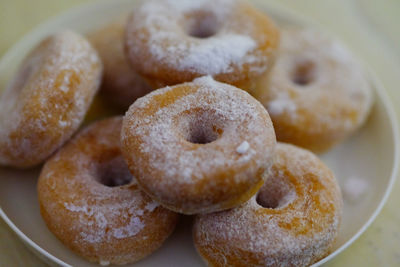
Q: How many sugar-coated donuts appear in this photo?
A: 7